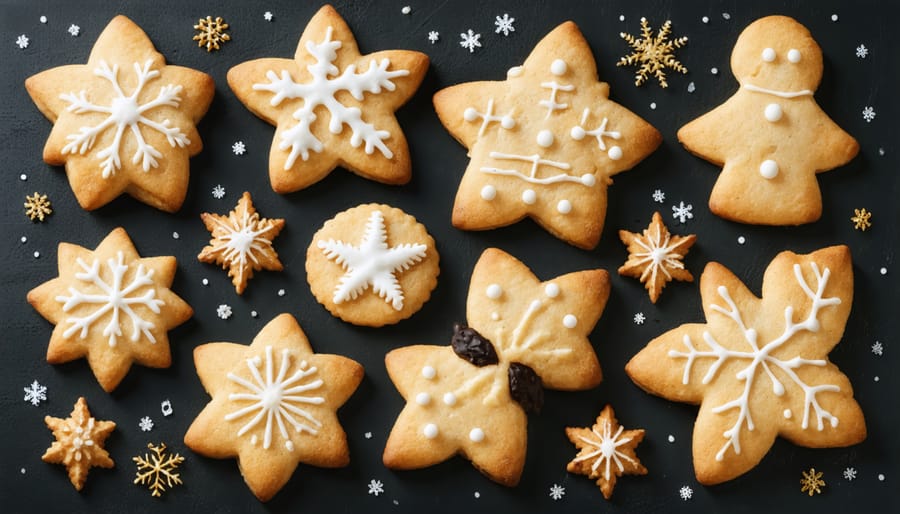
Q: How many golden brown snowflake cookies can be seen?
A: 4